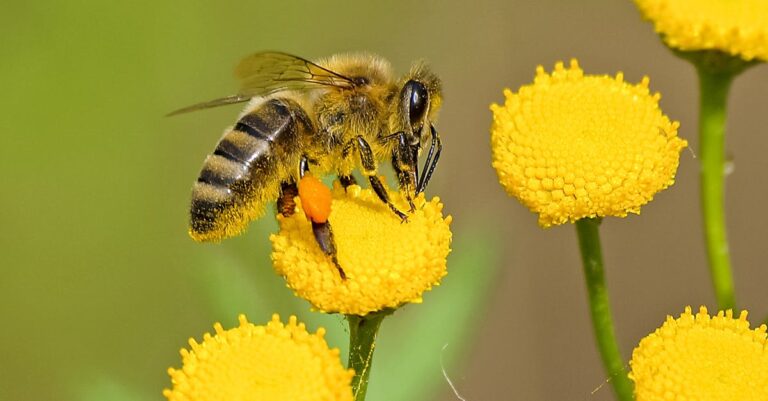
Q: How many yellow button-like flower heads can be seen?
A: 5